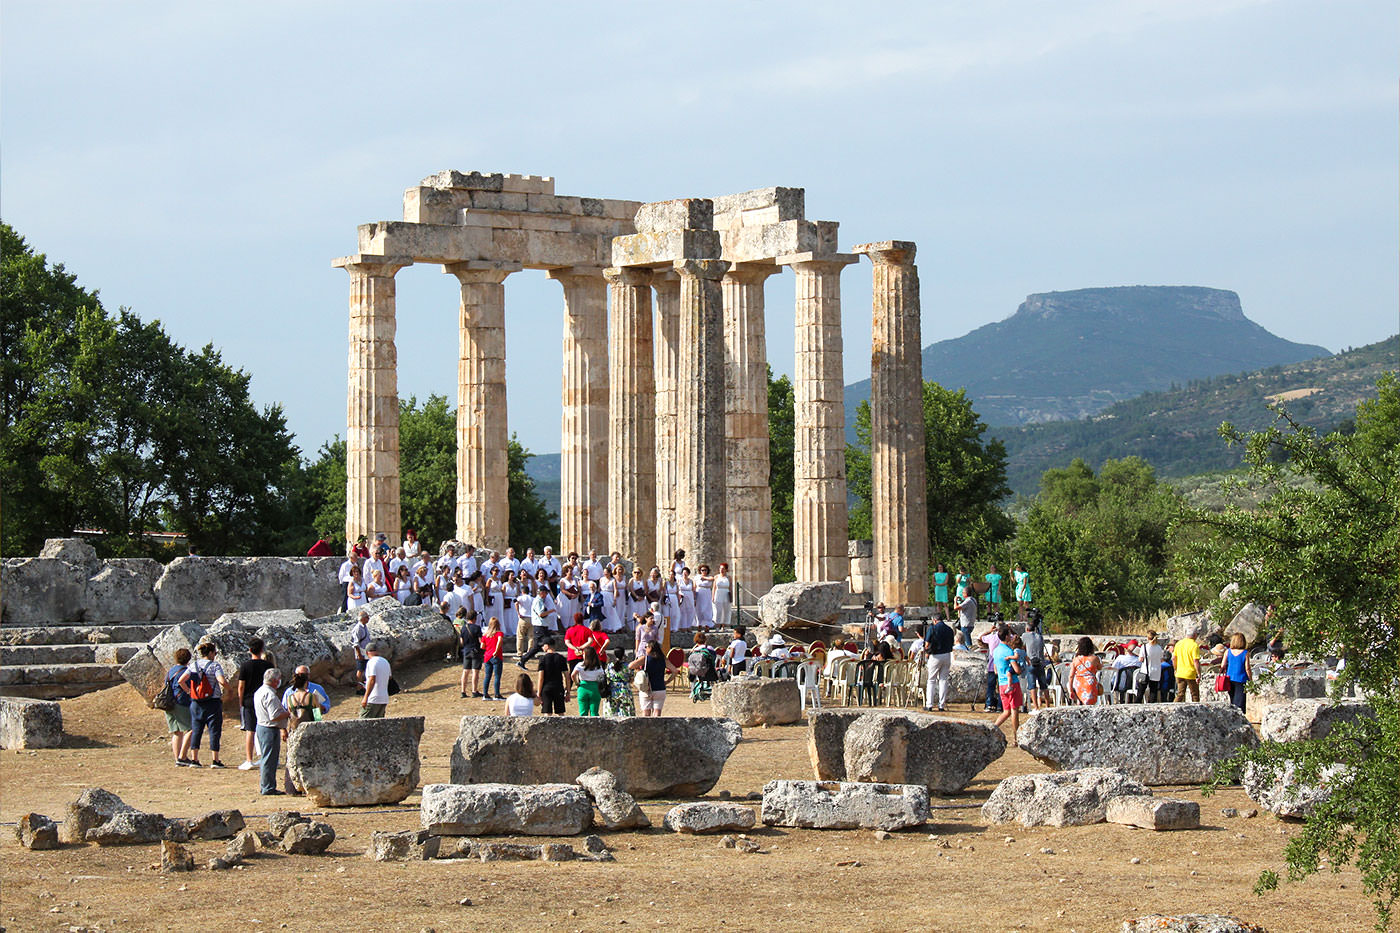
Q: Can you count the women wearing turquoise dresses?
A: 4